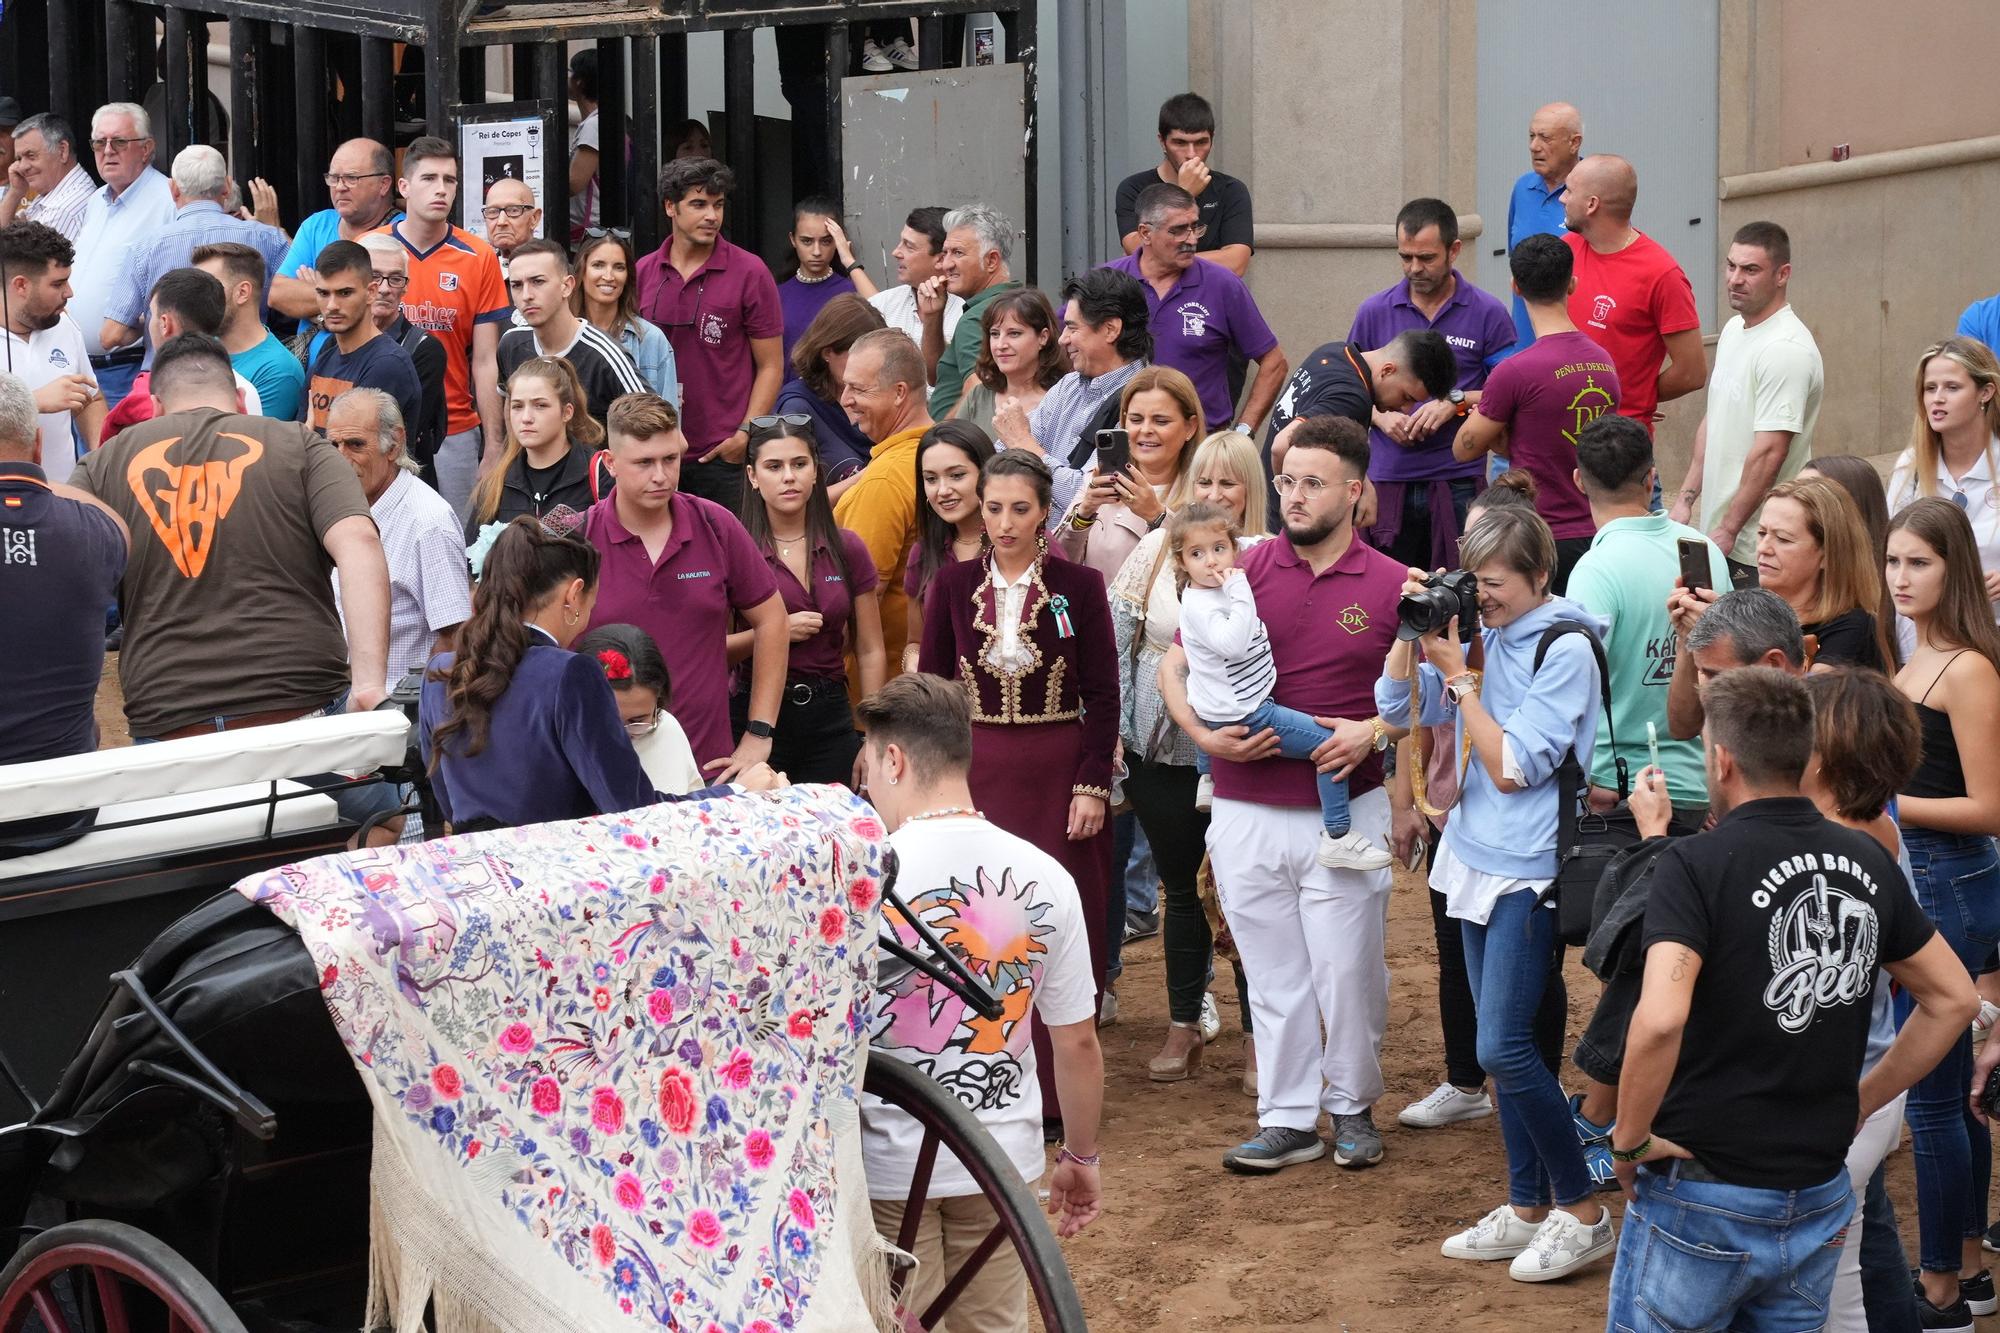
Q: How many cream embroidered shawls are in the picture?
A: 1